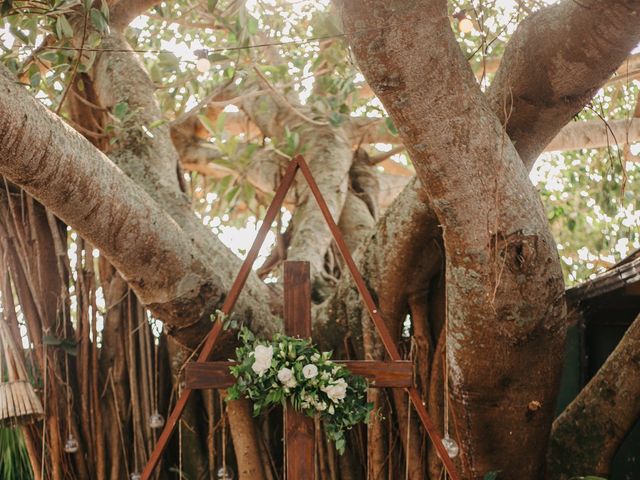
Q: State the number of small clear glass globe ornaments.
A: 5